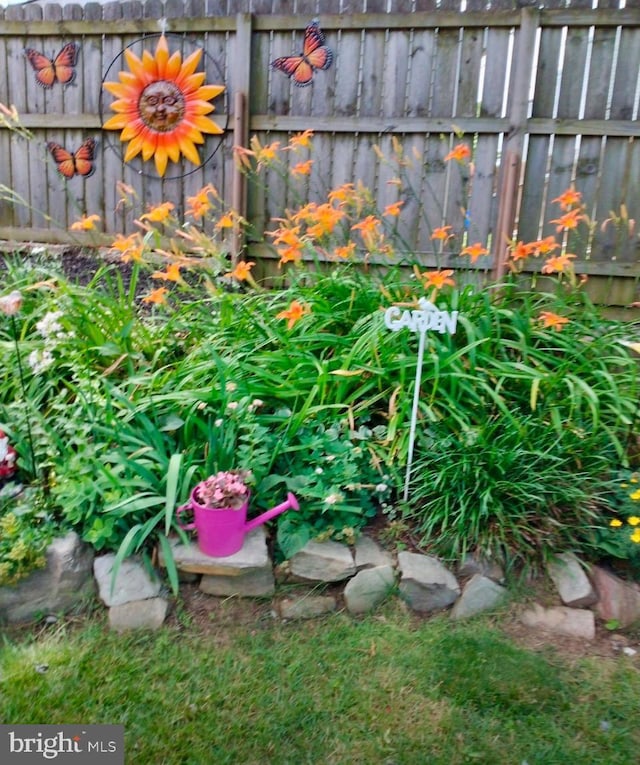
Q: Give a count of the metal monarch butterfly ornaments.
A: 3